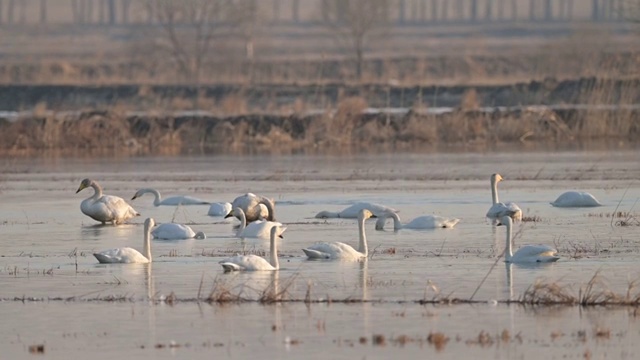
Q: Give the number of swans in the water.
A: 14